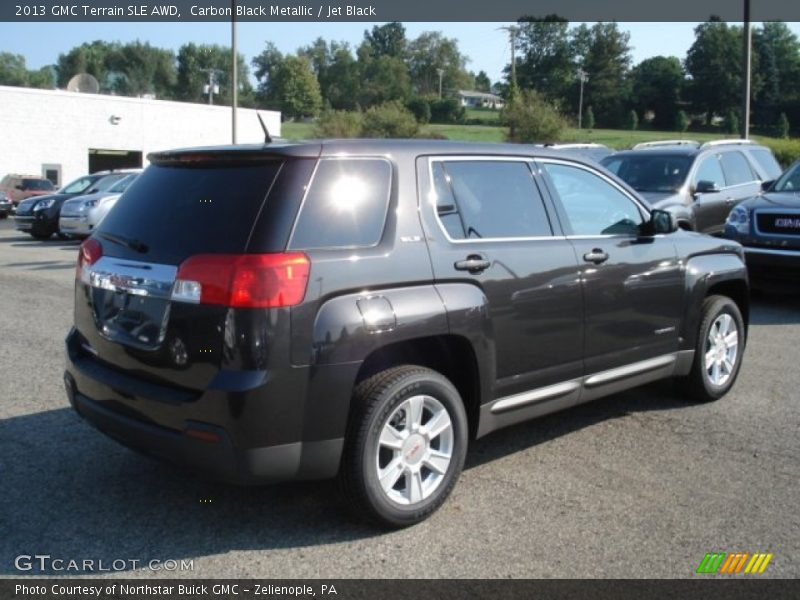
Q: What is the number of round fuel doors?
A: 0